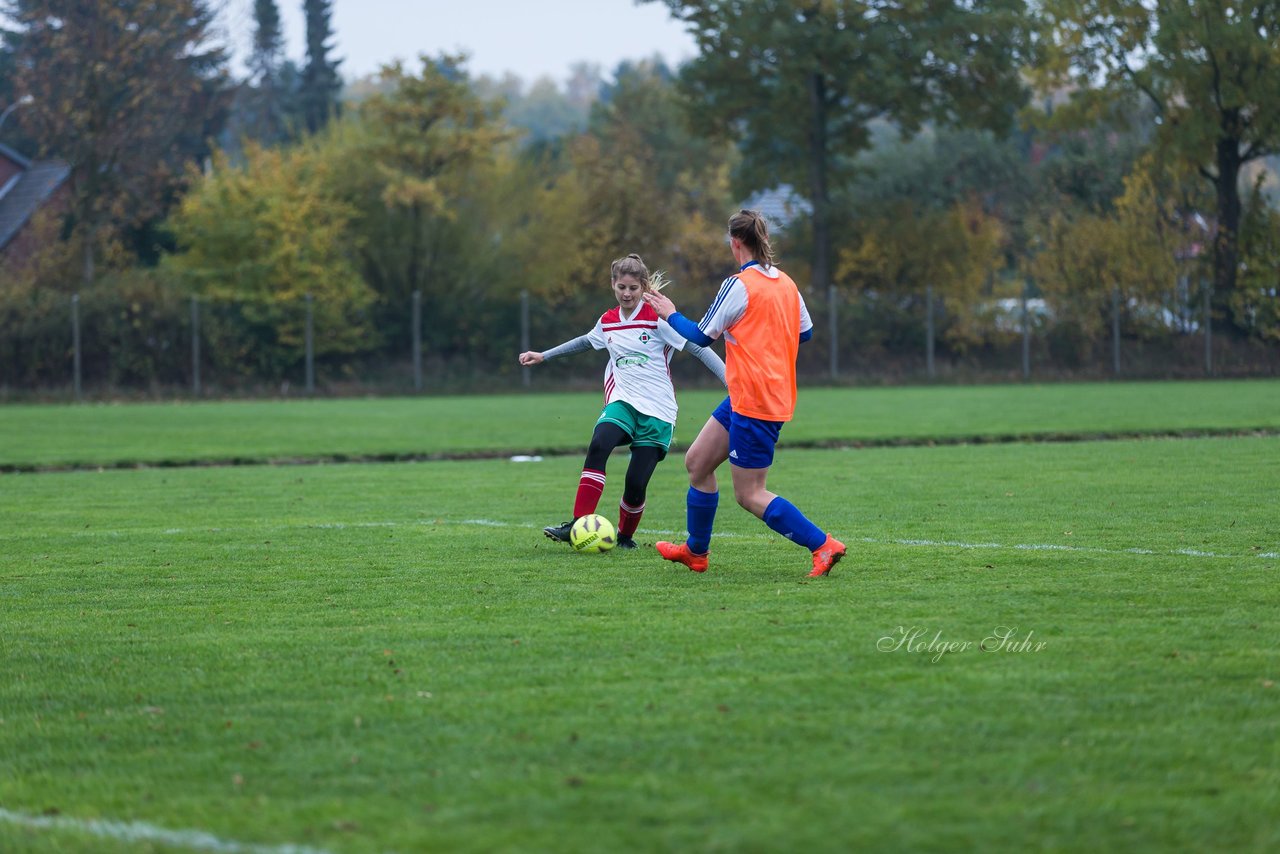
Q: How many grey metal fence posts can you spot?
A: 10